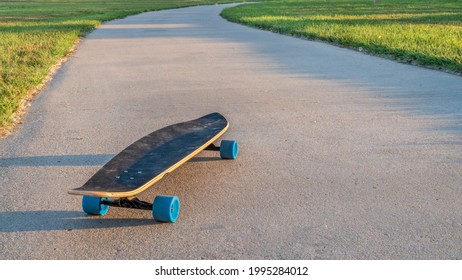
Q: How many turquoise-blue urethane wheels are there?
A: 3